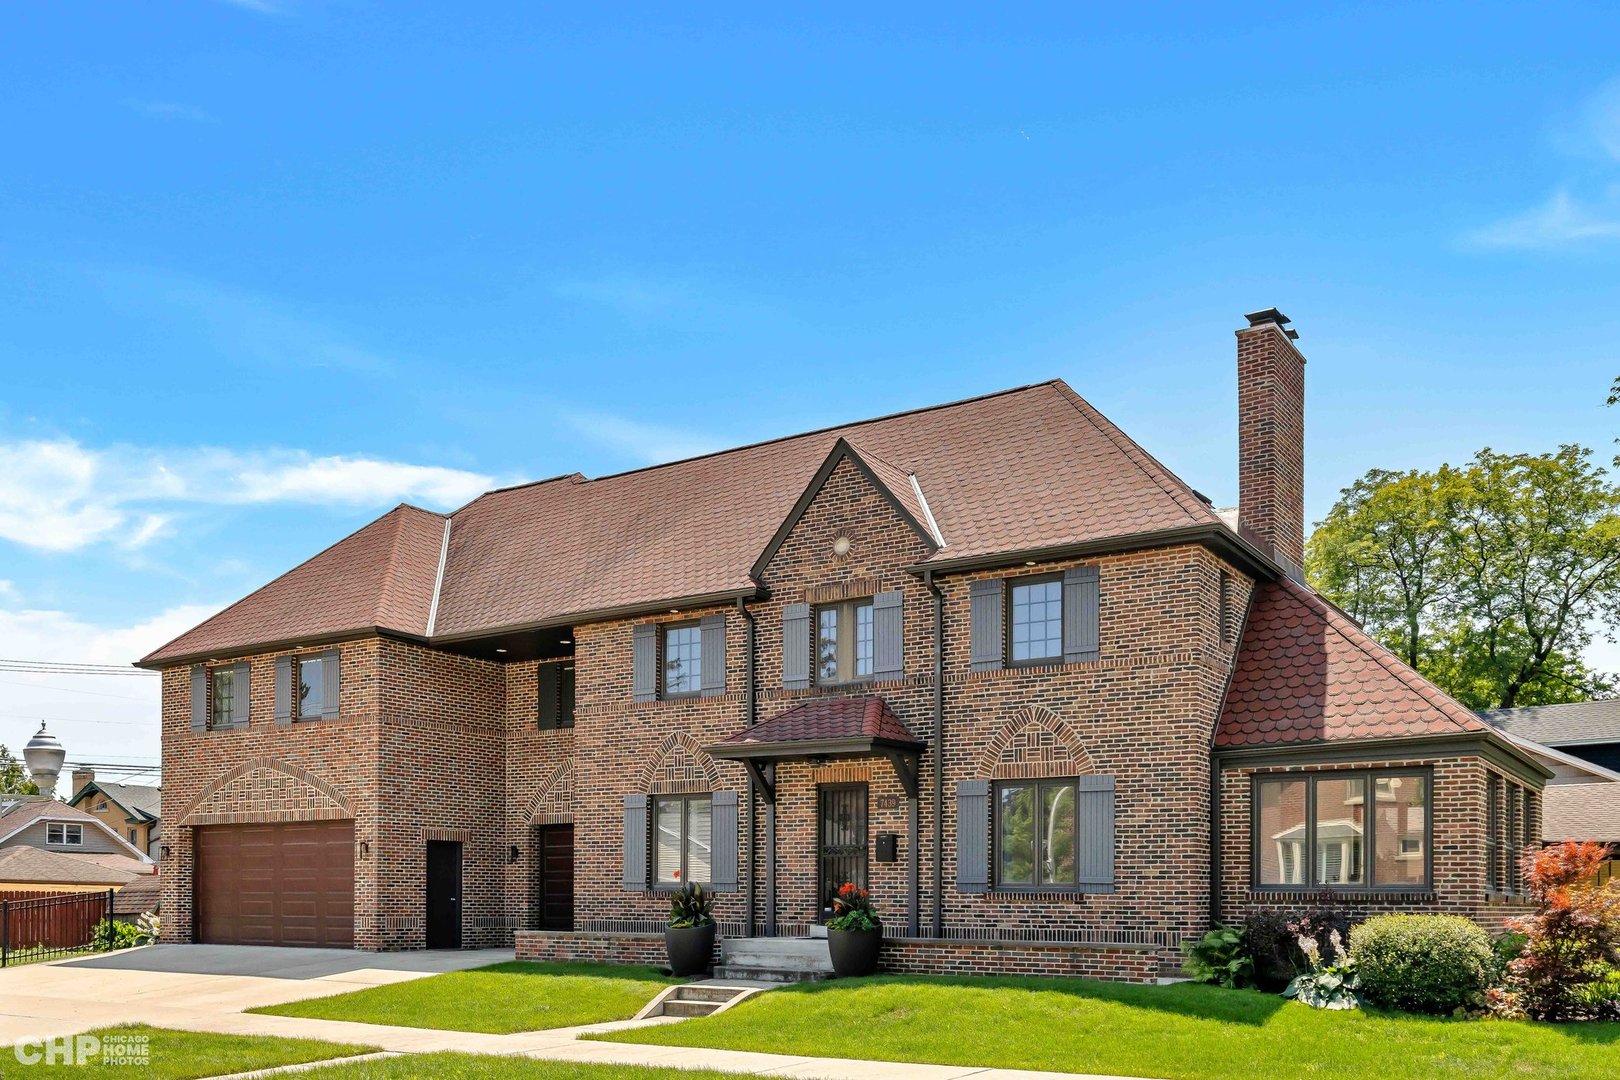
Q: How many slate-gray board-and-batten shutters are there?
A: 15